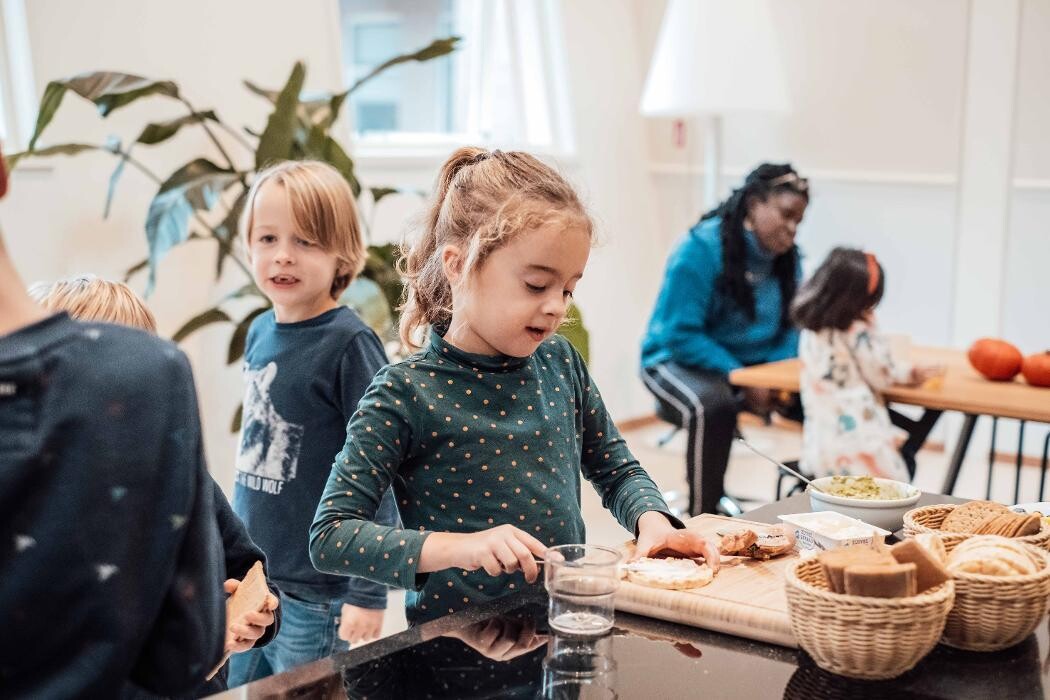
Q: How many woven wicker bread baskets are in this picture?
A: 3